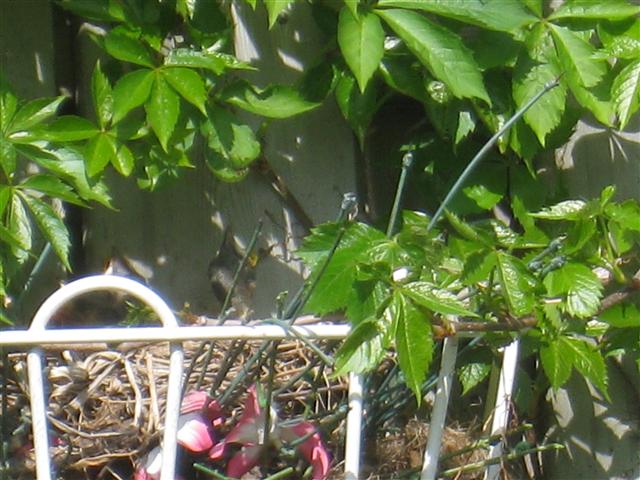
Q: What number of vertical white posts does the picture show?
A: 5